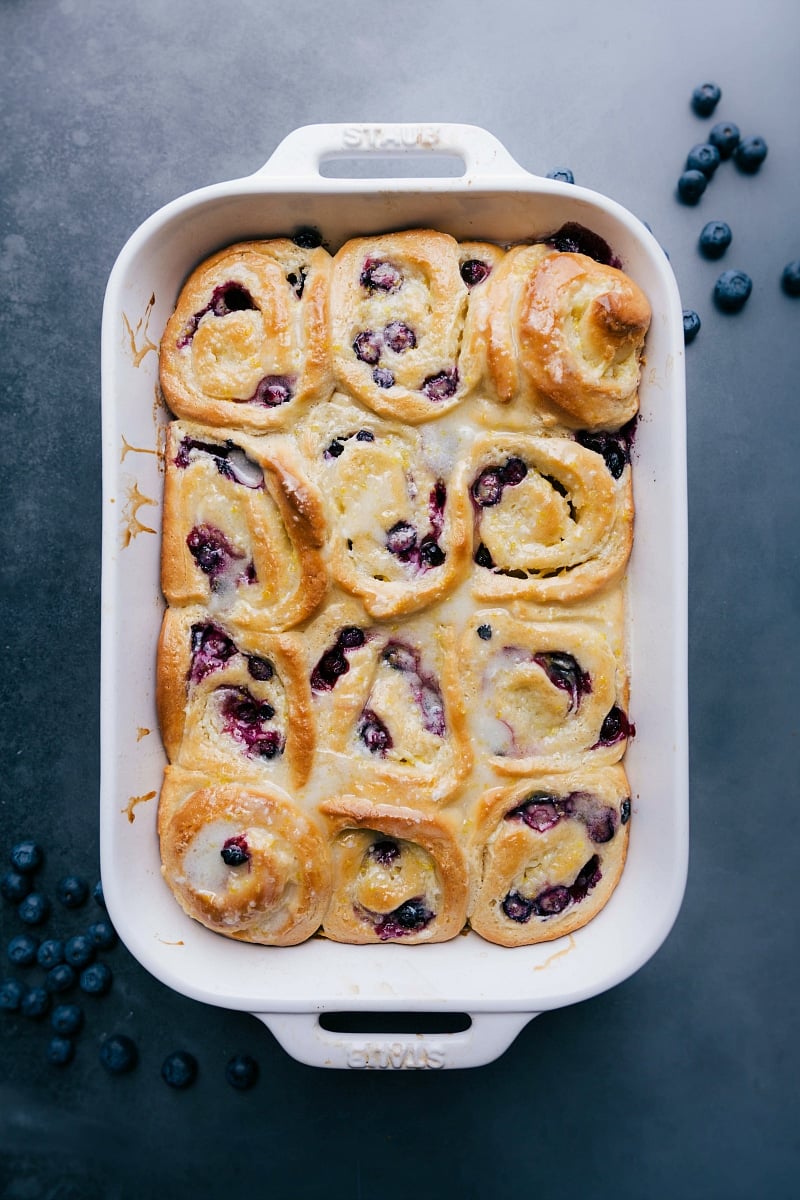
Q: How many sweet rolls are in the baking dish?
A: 12